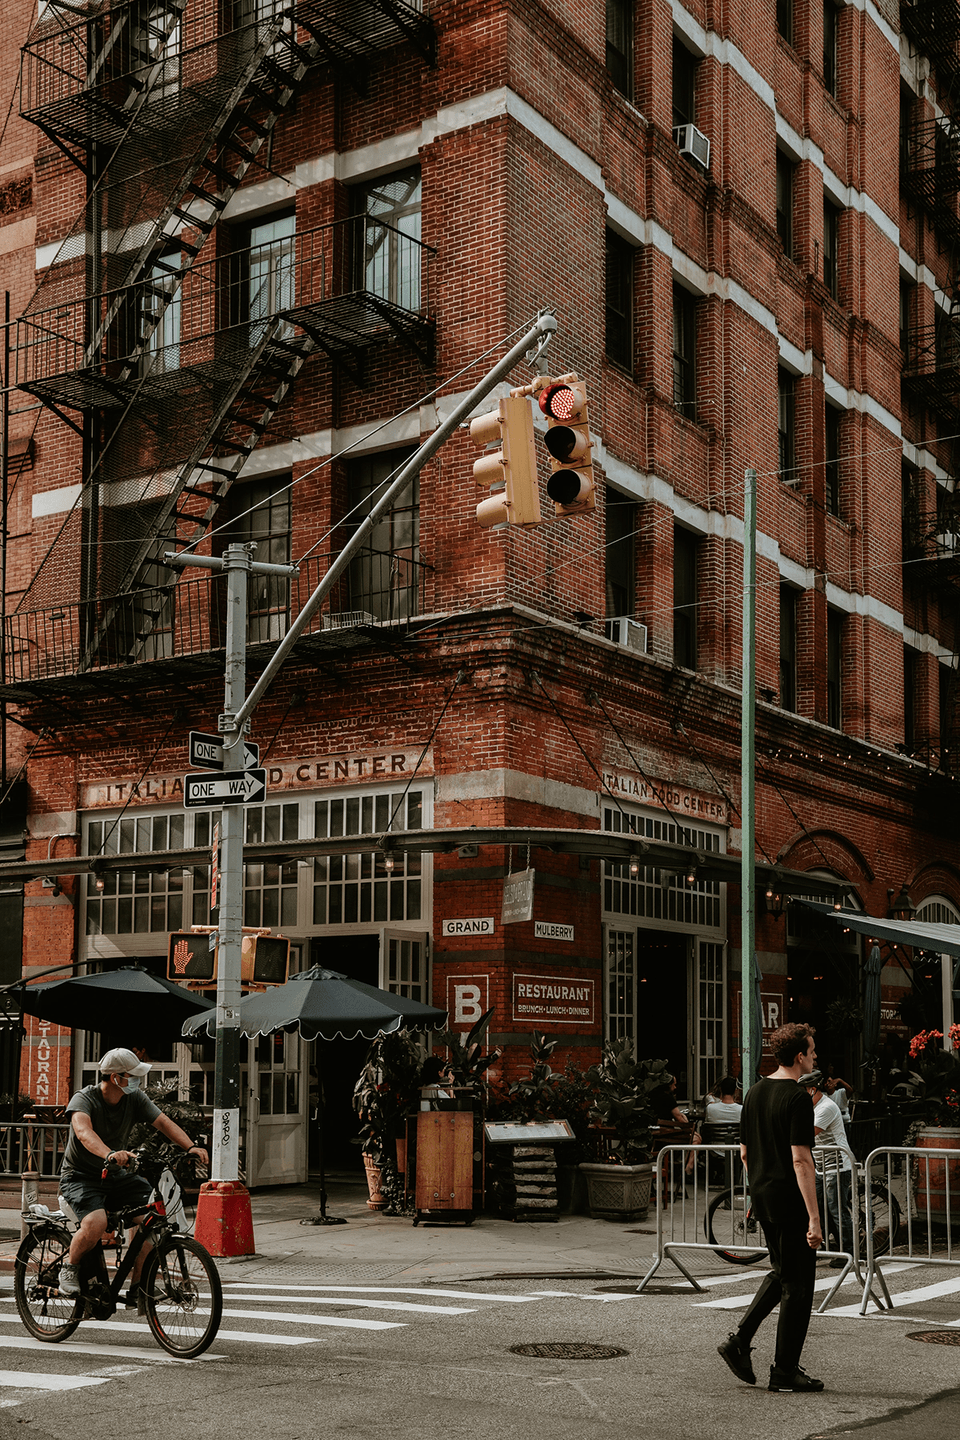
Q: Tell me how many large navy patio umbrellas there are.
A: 2